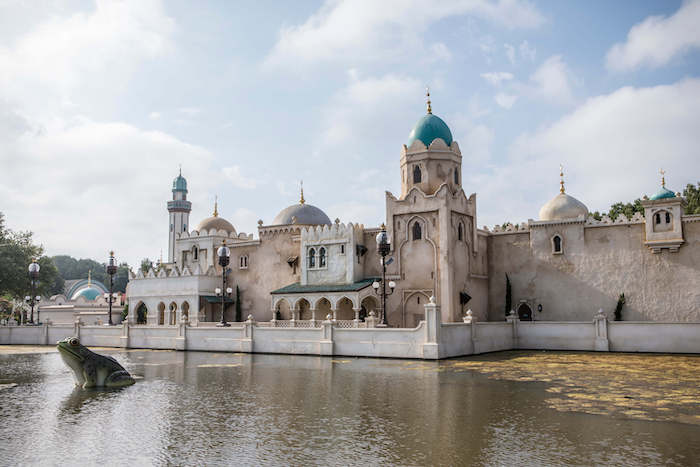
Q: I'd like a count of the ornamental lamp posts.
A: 4